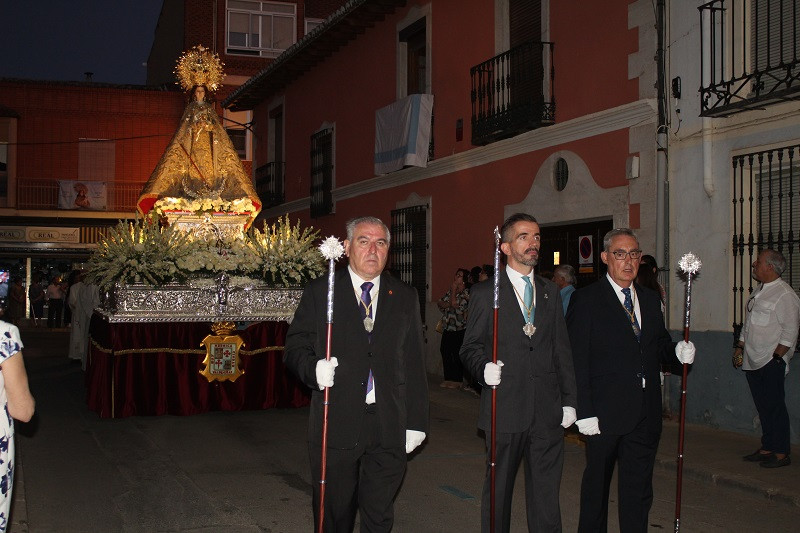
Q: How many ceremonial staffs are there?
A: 3